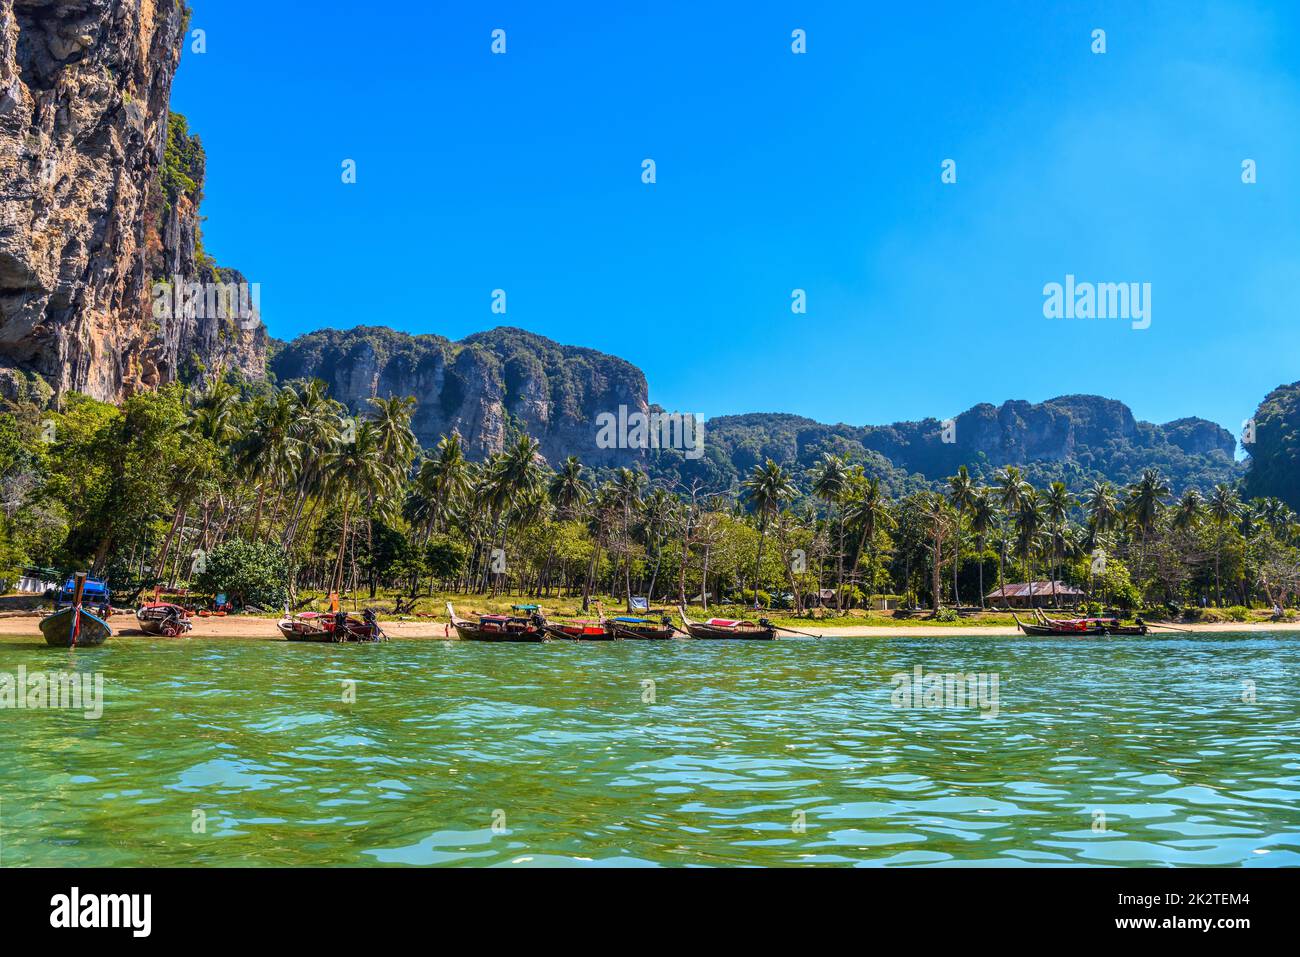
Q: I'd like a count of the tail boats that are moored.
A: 11